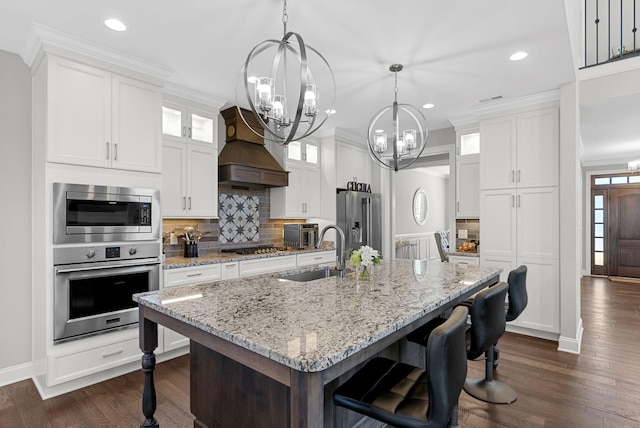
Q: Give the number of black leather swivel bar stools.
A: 3